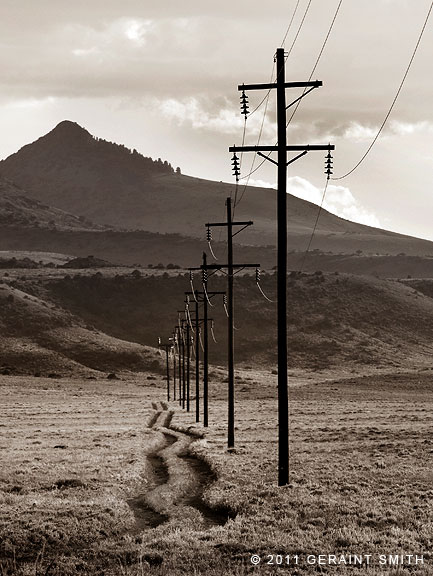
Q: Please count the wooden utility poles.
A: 9